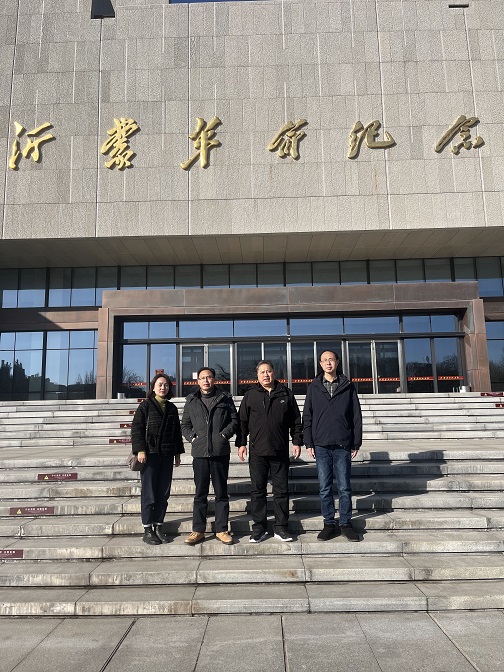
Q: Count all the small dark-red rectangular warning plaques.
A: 9